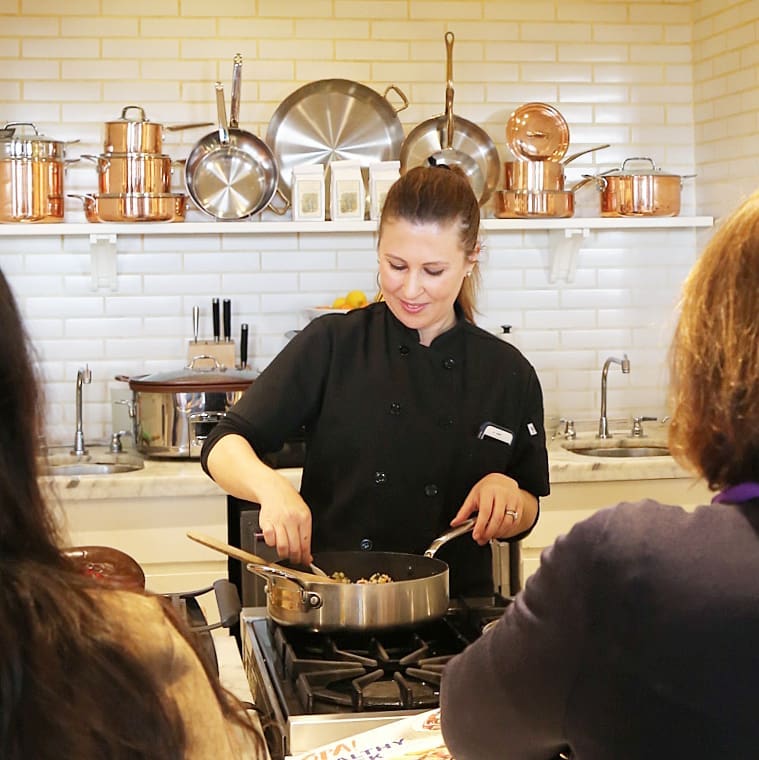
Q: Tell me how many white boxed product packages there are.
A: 3